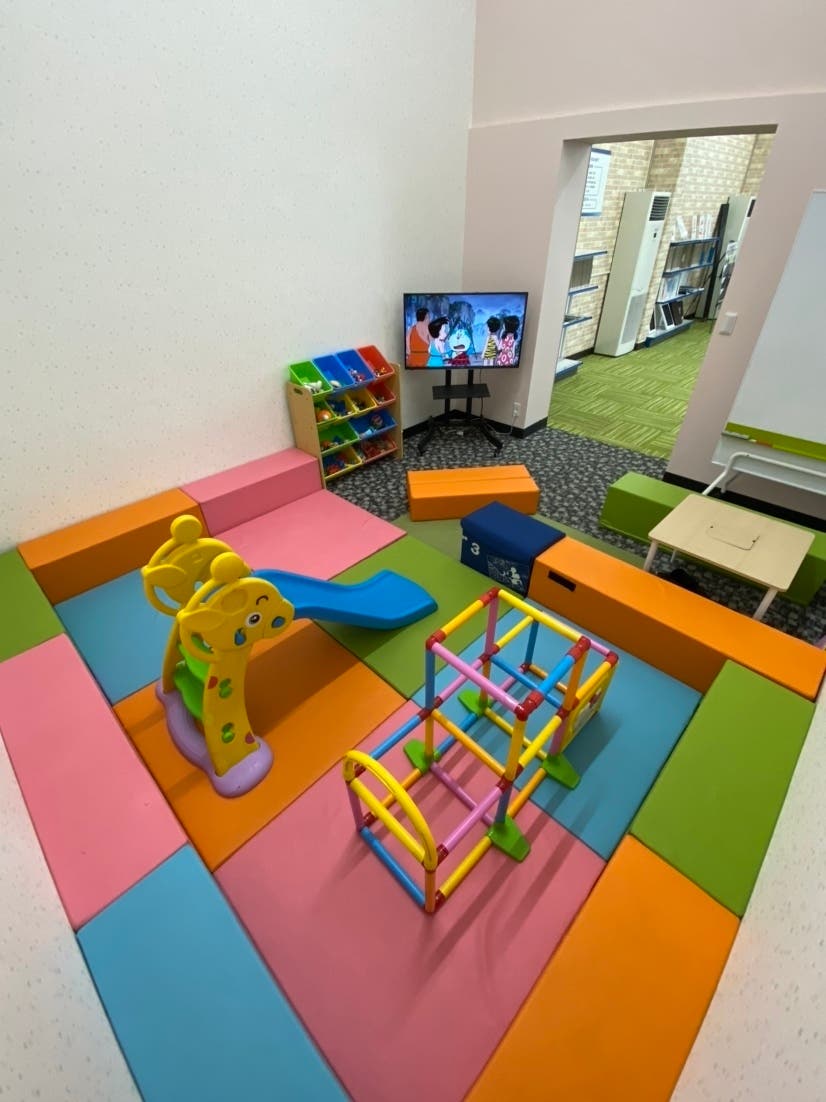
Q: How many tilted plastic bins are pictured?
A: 12